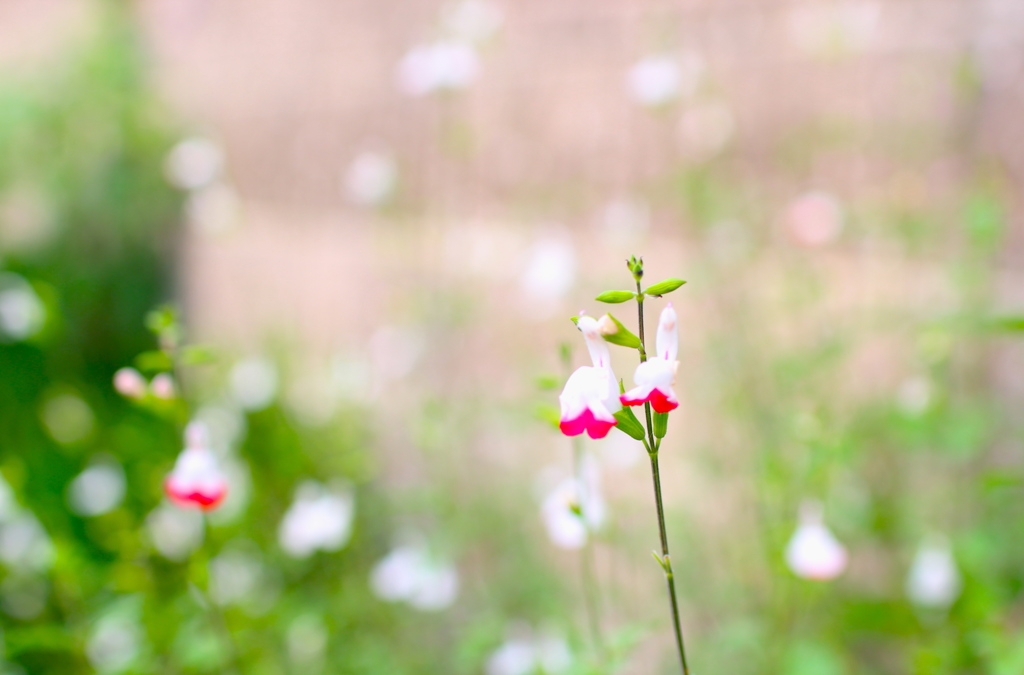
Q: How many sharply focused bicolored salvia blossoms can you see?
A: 2